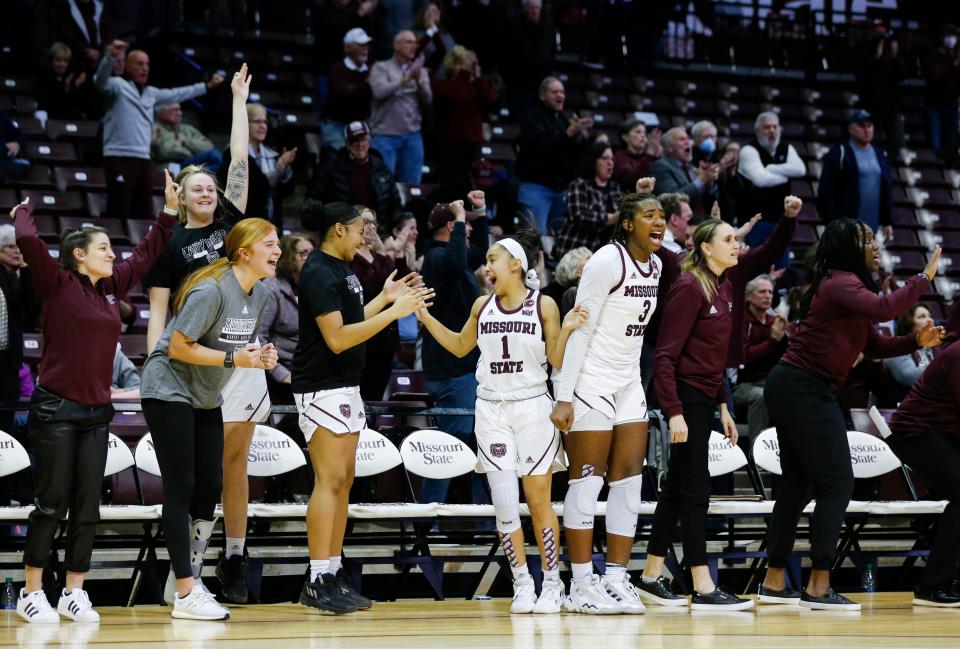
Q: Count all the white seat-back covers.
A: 9